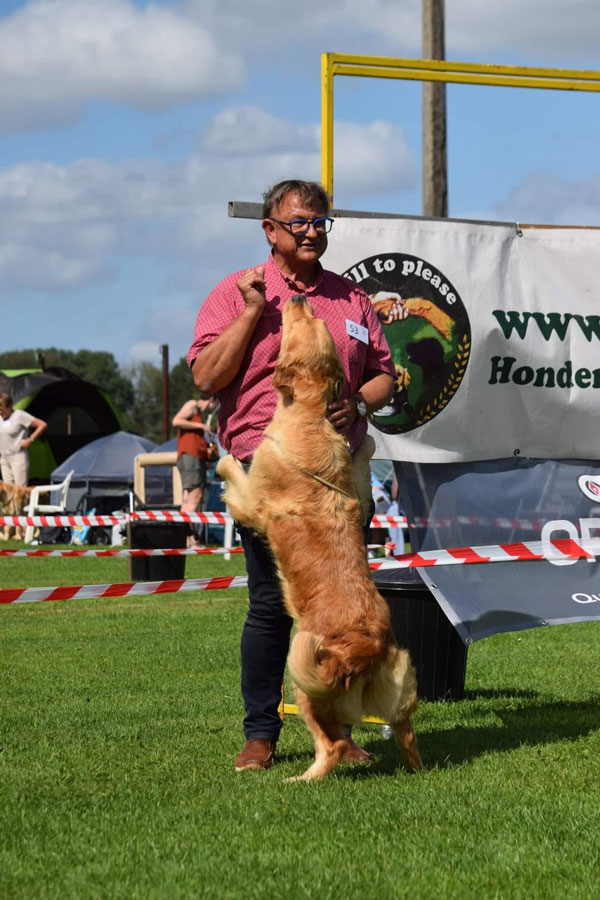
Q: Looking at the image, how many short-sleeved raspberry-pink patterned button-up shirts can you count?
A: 1